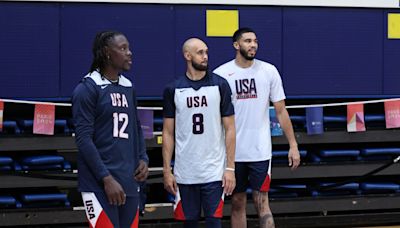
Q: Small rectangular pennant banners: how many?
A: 7